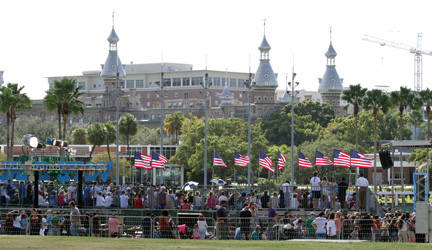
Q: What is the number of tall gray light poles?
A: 5